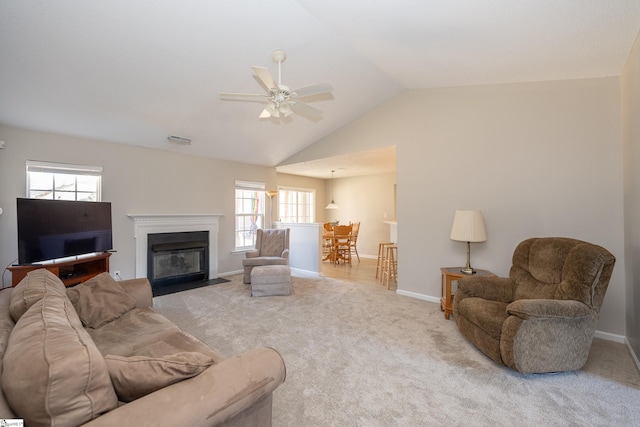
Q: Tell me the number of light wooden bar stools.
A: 2